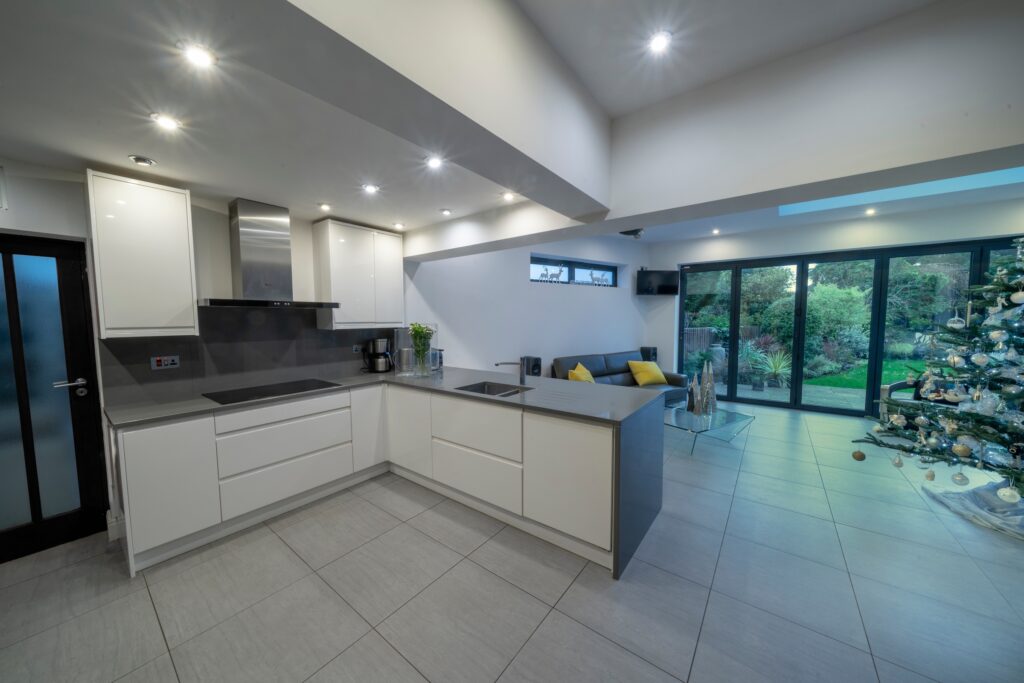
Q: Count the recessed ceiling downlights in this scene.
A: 12